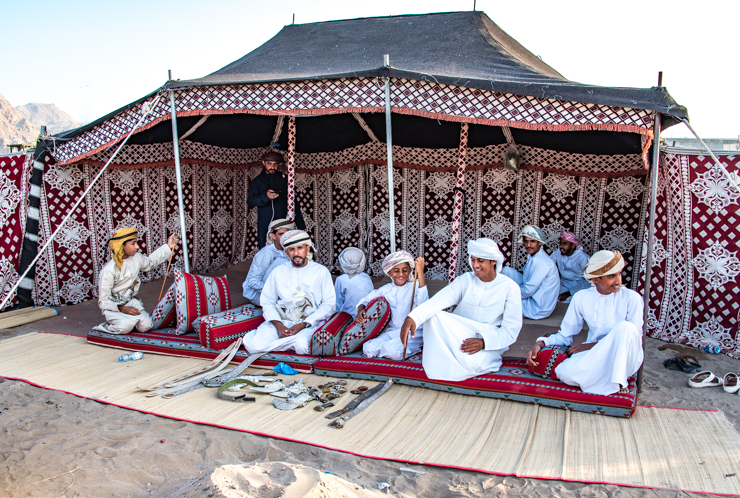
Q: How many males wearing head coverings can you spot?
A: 10